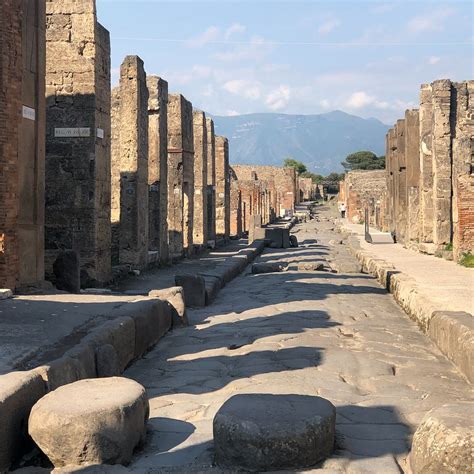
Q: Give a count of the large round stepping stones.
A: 3